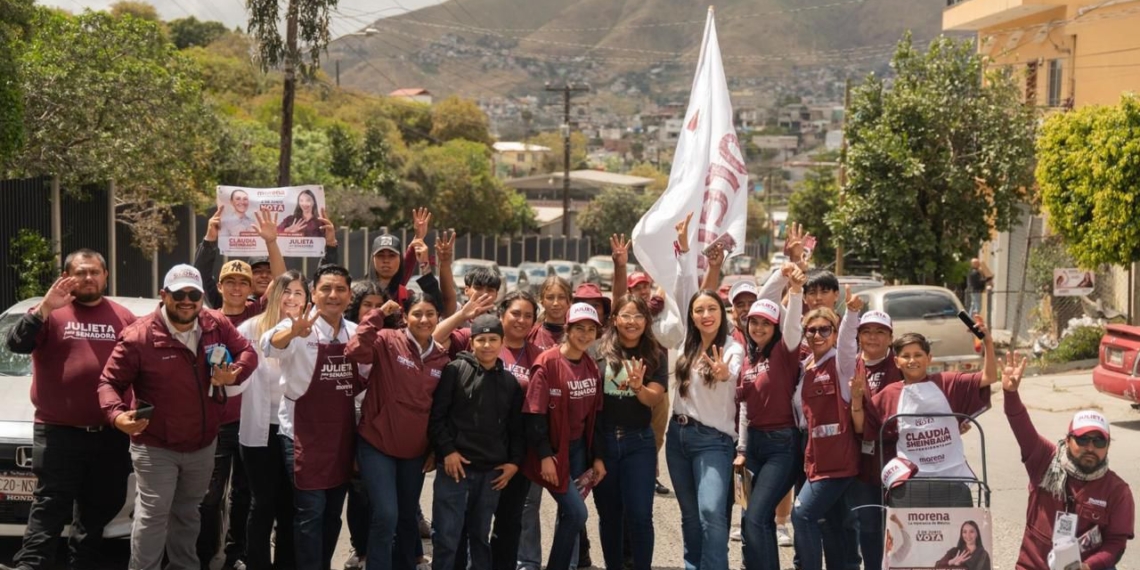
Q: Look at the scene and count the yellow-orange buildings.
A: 1